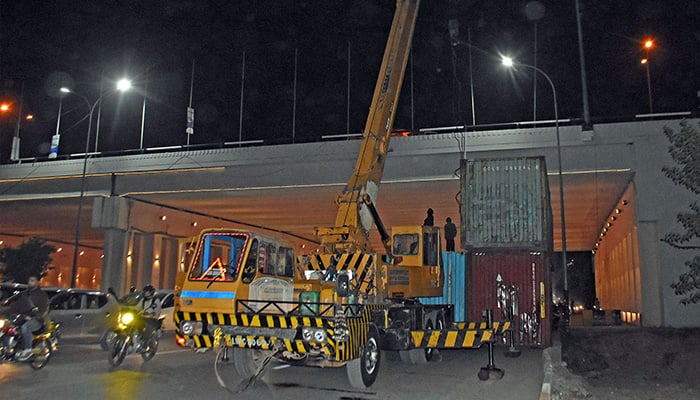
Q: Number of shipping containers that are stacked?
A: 3